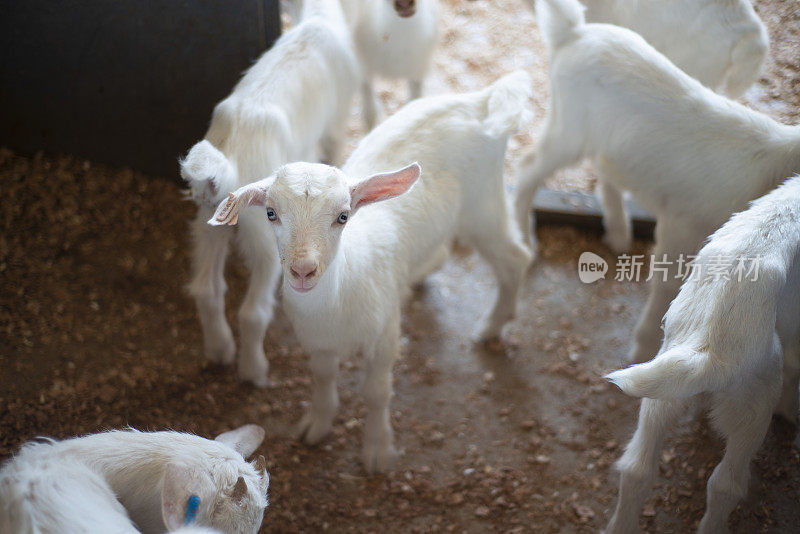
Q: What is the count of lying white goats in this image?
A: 1